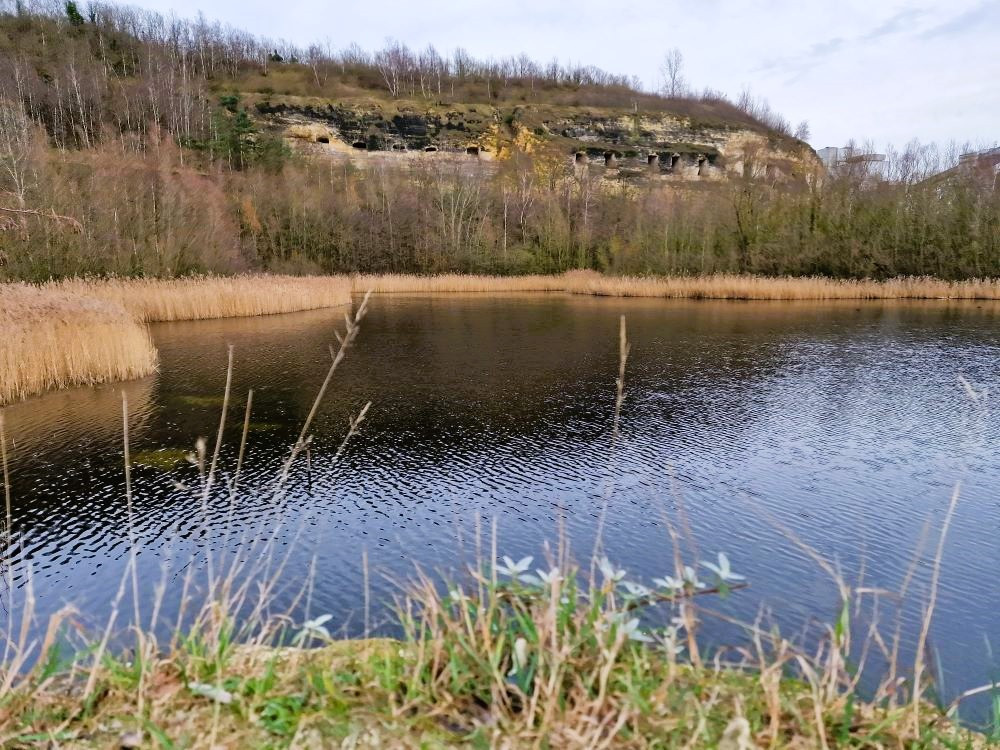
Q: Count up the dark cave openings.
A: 10